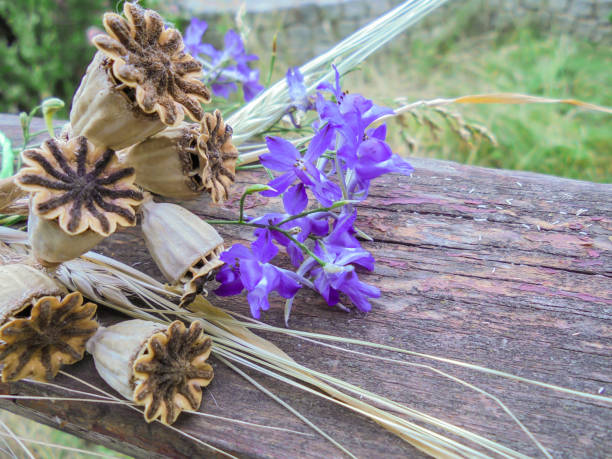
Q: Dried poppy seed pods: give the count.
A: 6